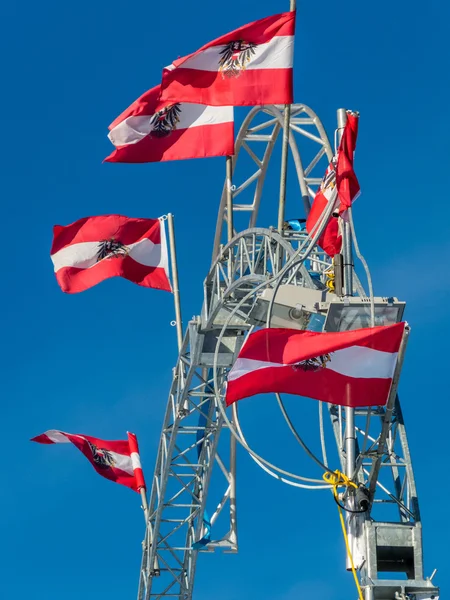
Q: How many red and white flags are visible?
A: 6